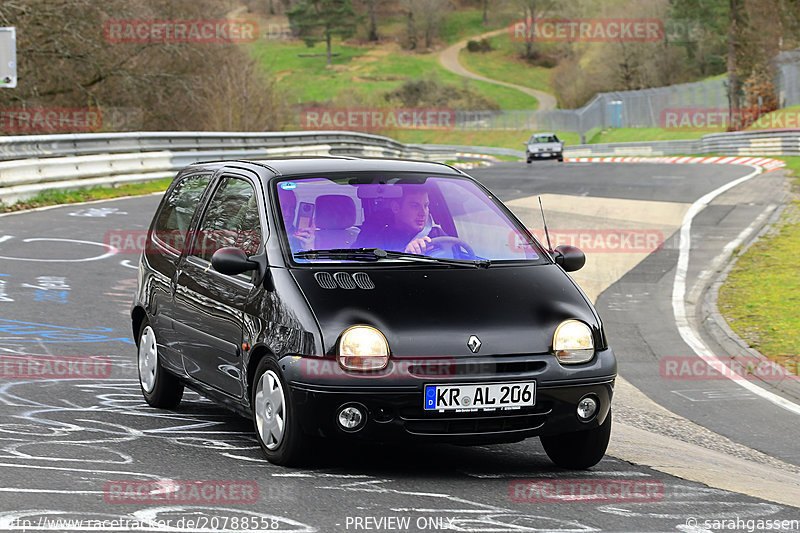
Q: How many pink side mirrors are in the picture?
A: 0